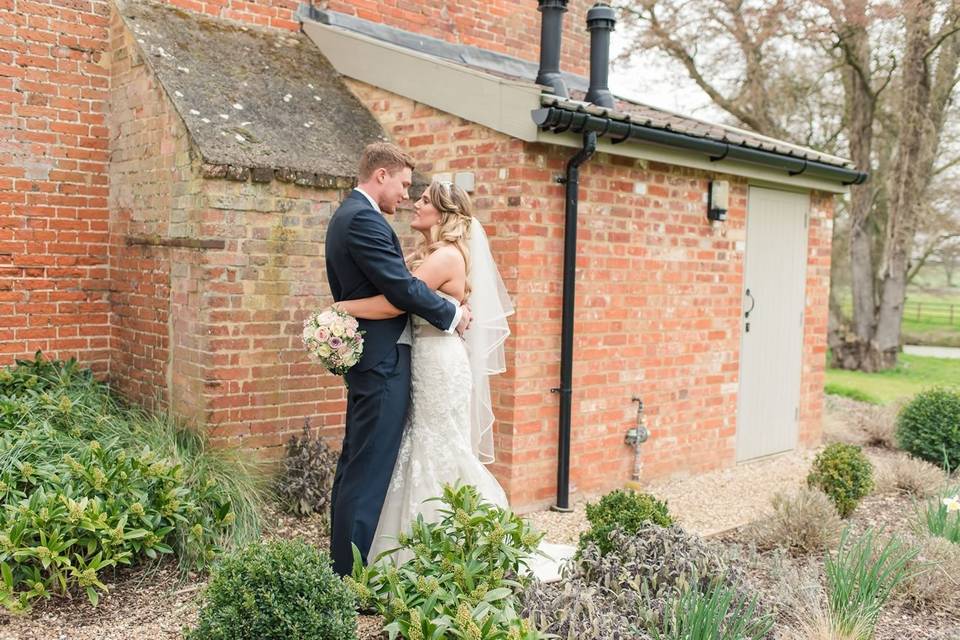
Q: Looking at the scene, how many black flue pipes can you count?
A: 2